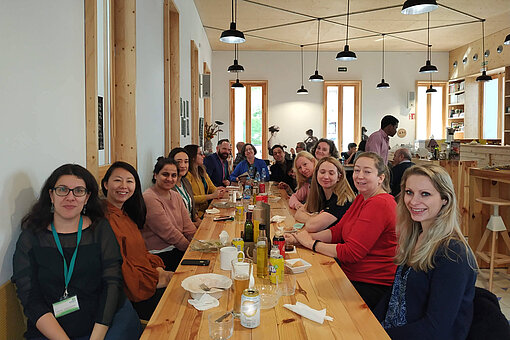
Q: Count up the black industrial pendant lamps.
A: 12